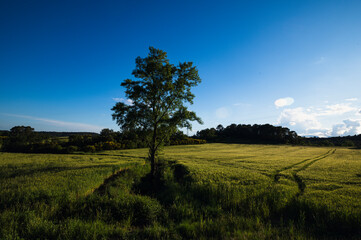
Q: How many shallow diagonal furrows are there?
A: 2